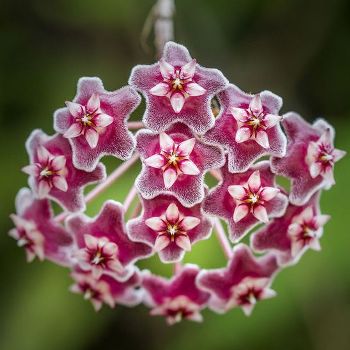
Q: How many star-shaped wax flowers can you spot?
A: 14